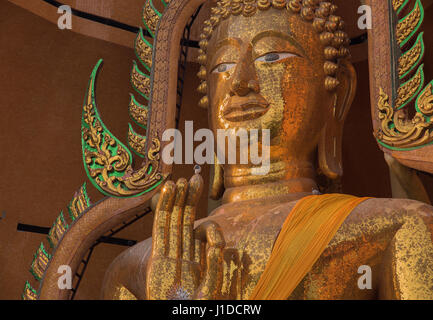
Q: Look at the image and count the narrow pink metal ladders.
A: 0